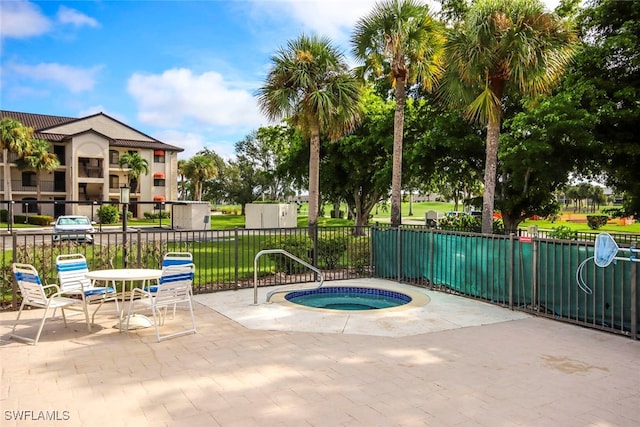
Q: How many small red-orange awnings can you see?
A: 3